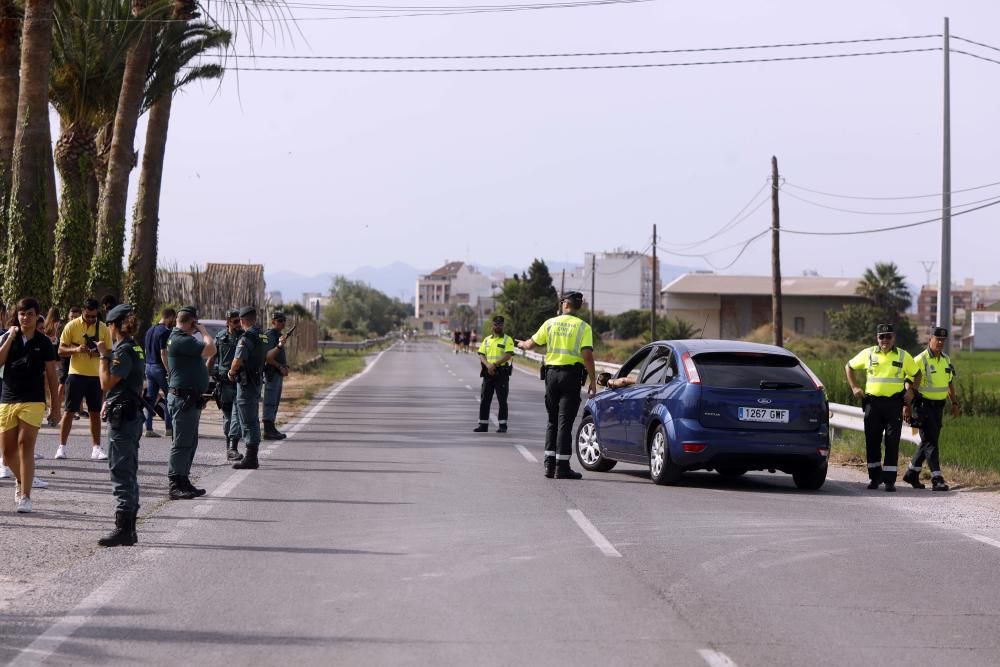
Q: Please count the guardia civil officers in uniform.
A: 9